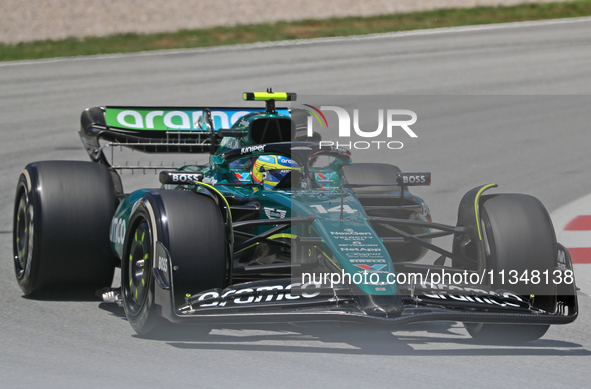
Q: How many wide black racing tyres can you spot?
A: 4